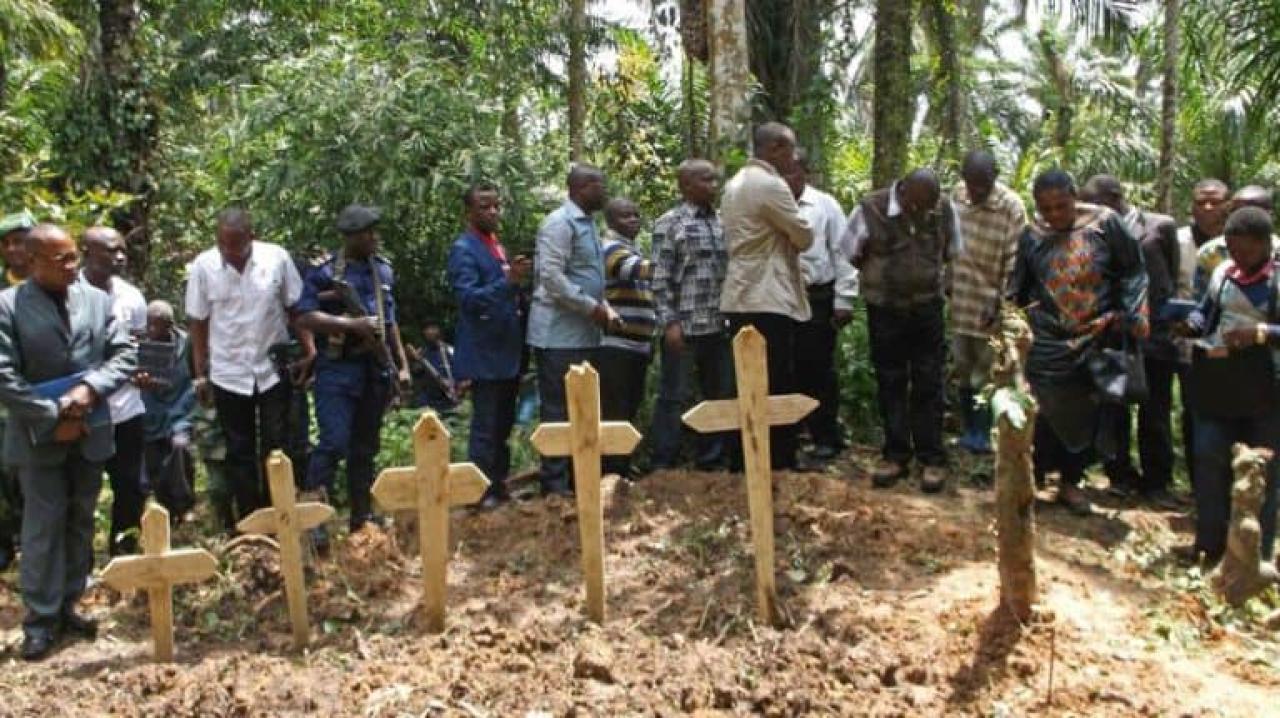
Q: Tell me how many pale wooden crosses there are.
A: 5